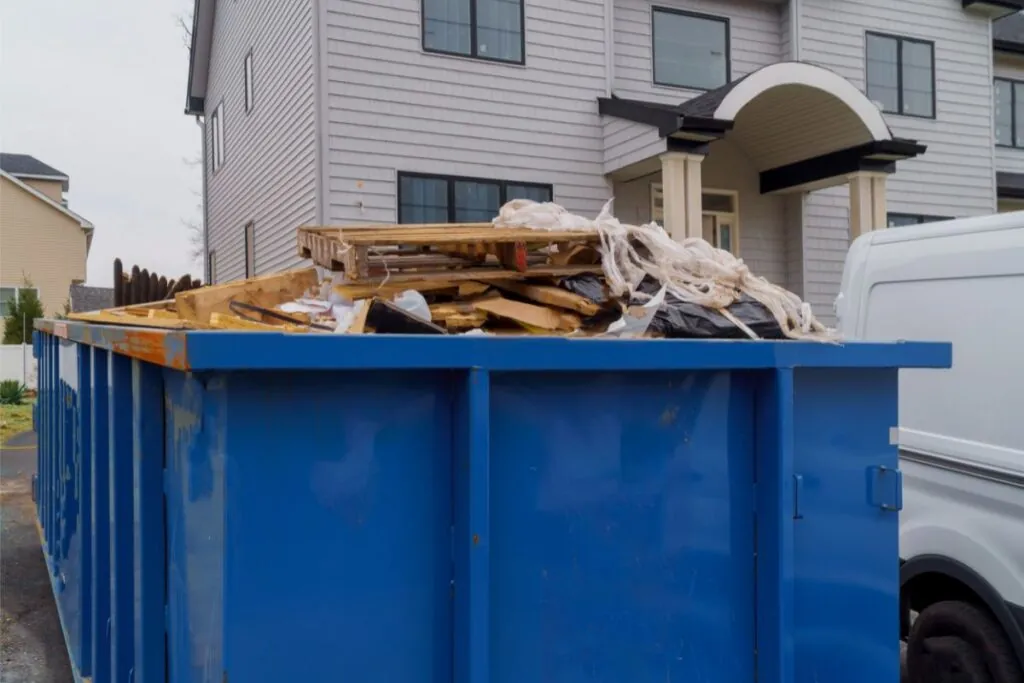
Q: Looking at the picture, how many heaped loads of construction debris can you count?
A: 1